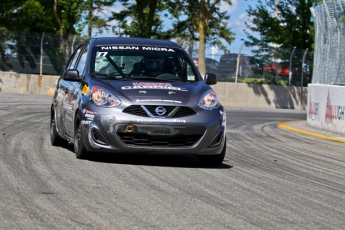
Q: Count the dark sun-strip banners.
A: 1